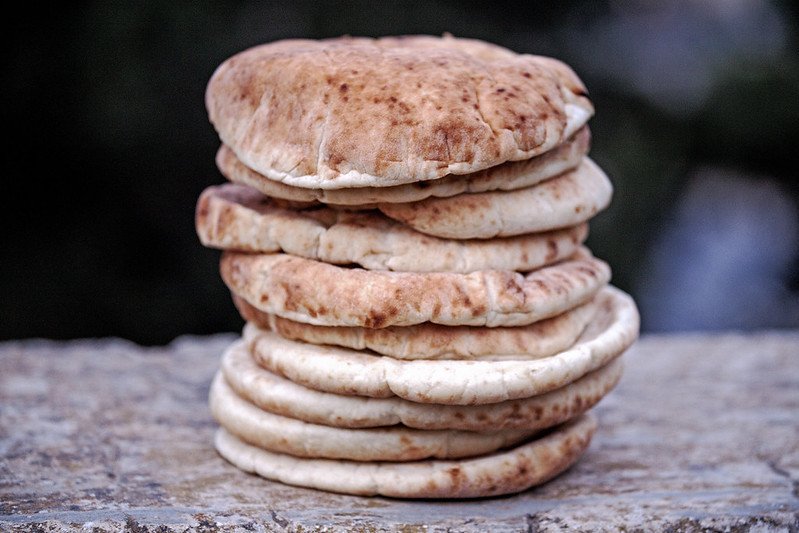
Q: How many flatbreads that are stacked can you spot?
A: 10